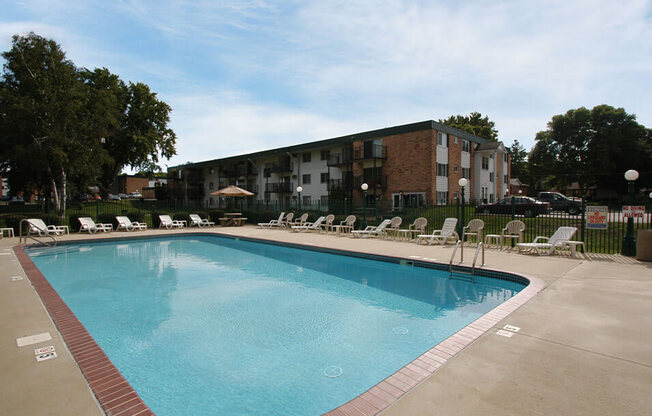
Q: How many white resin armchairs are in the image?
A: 8